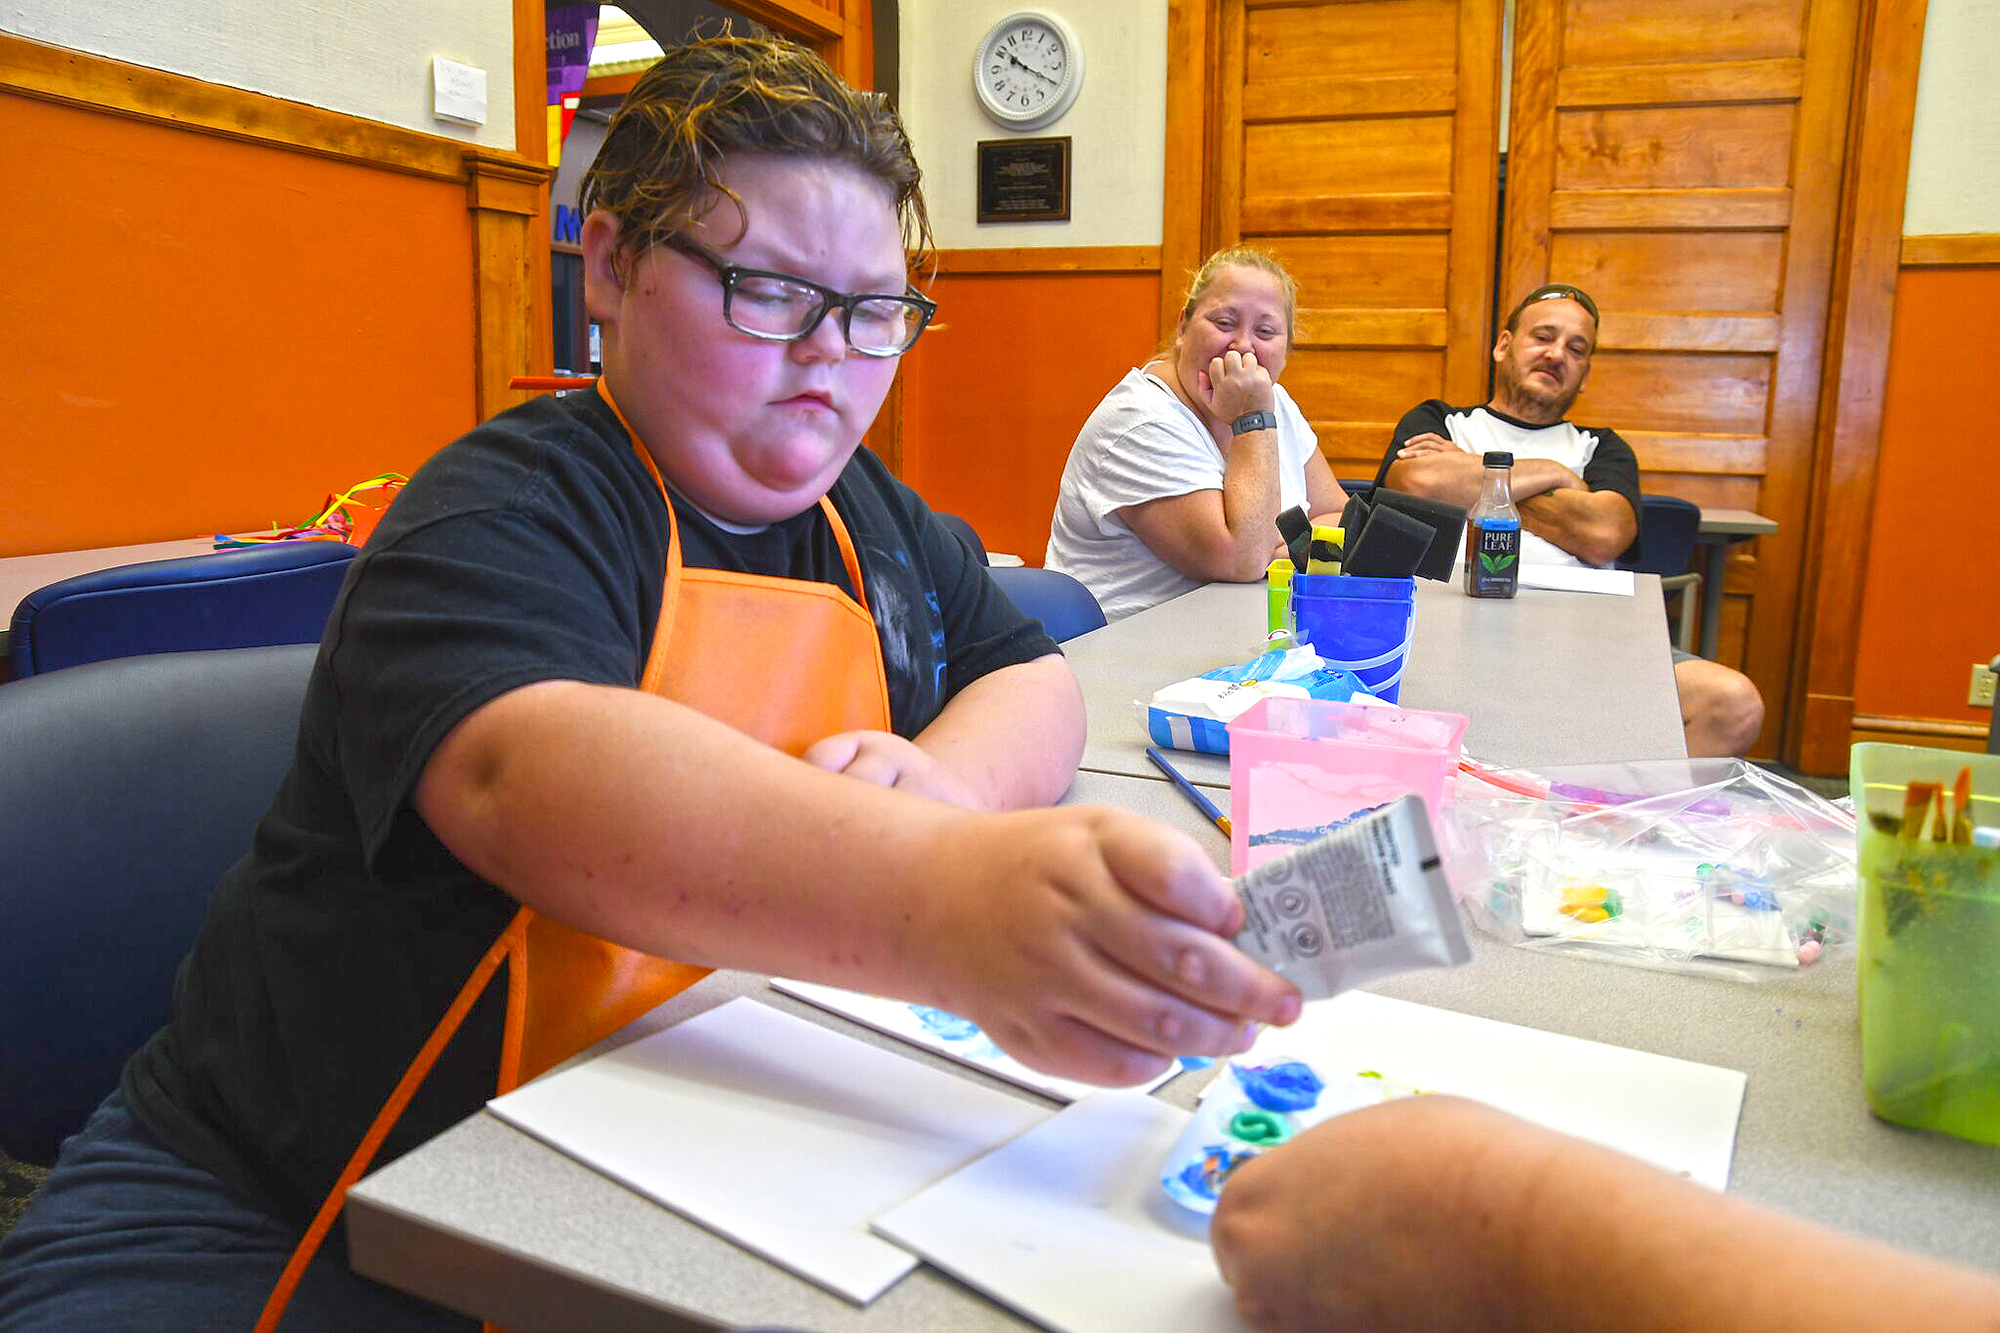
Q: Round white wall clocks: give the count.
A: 1